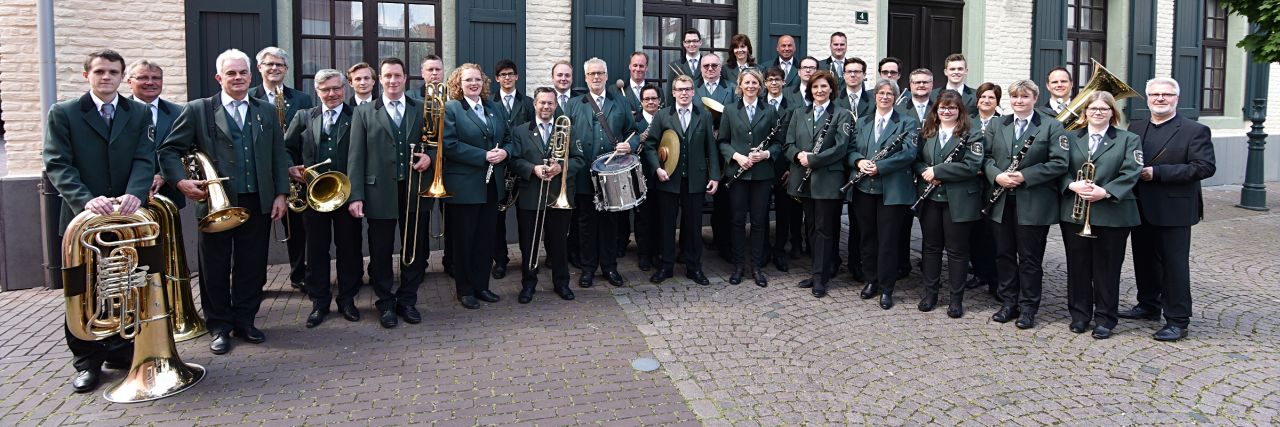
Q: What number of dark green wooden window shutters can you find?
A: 8